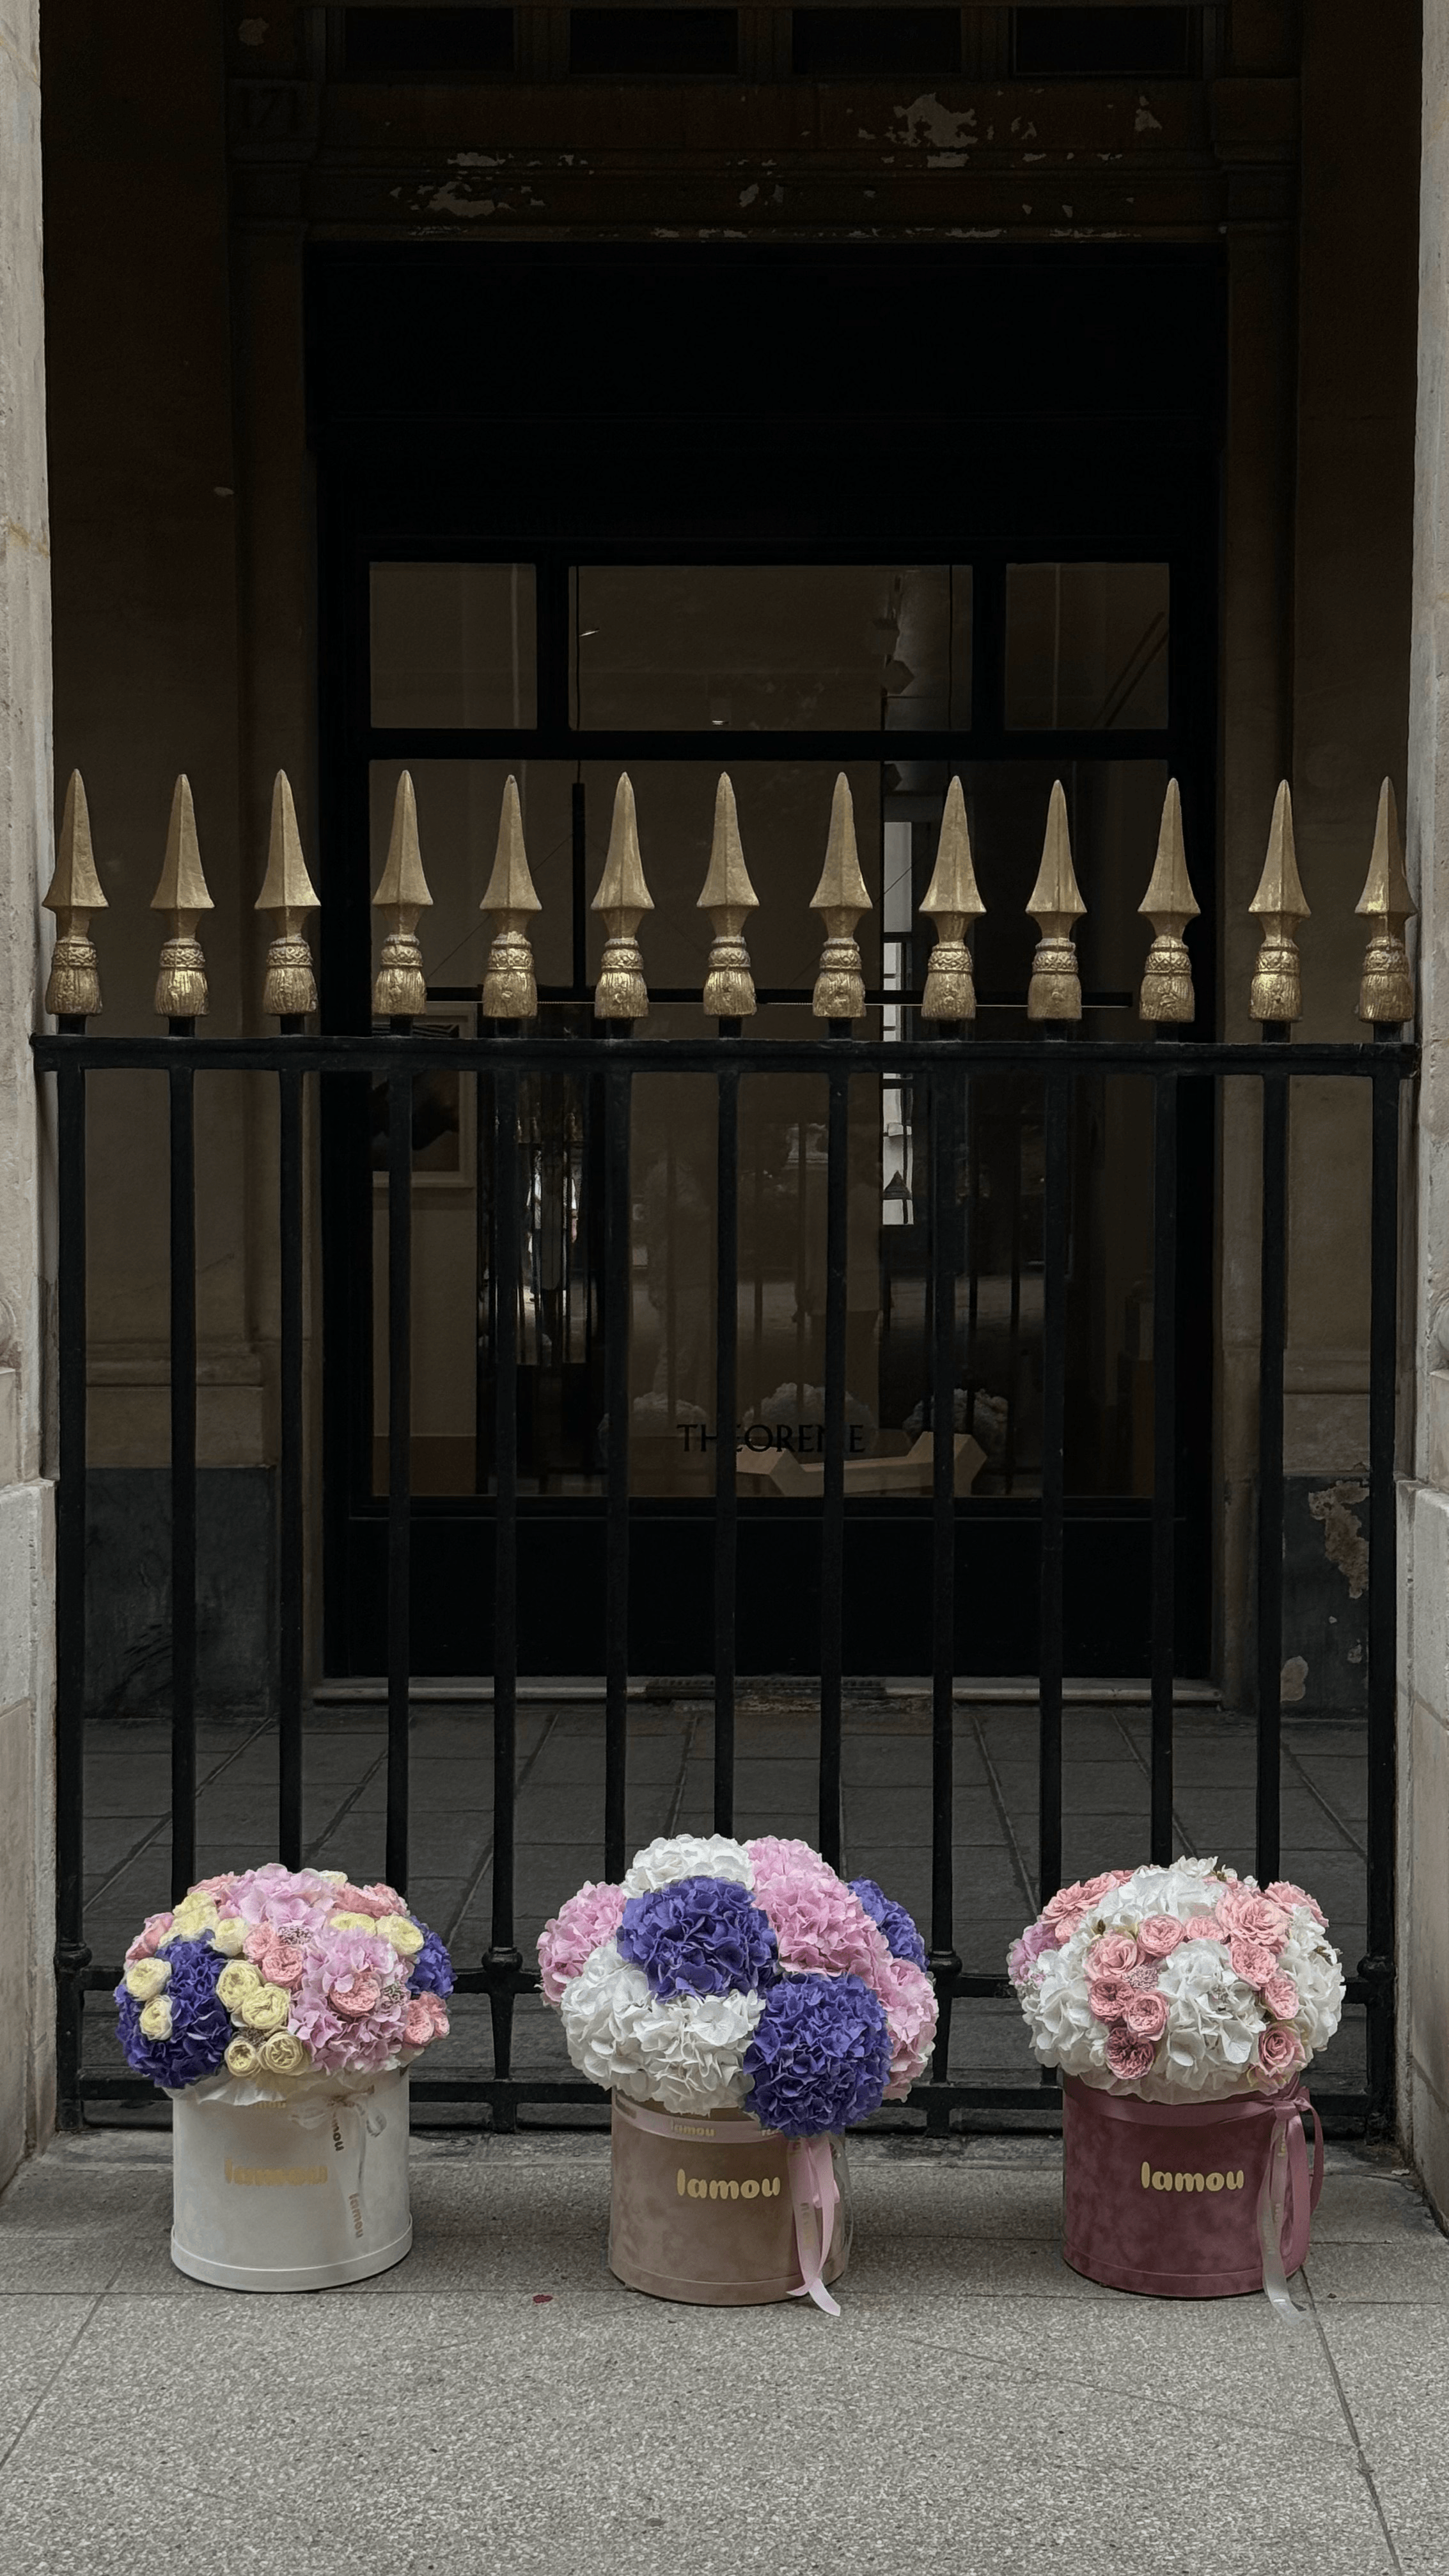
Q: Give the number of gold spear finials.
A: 13